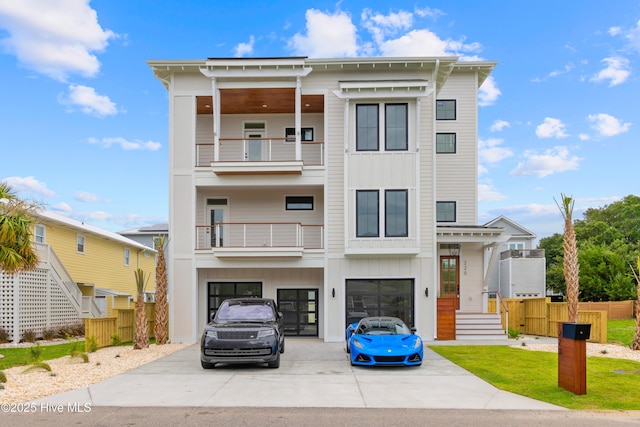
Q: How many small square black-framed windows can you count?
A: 3